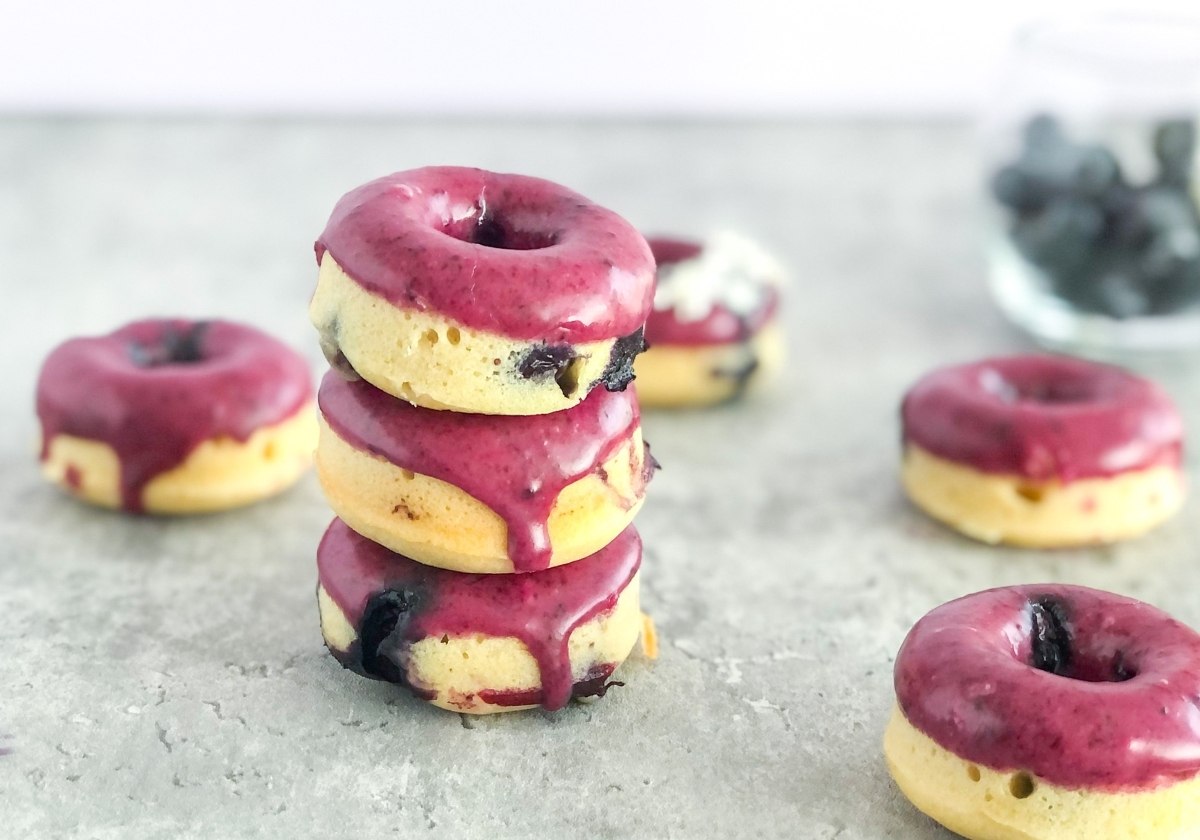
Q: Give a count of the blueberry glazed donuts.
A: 7